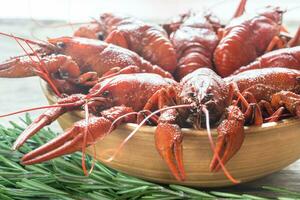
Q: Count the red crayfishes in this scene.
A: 8